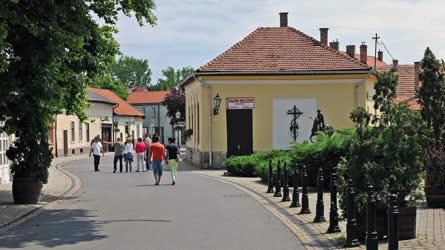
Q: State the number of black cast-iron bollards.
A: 10